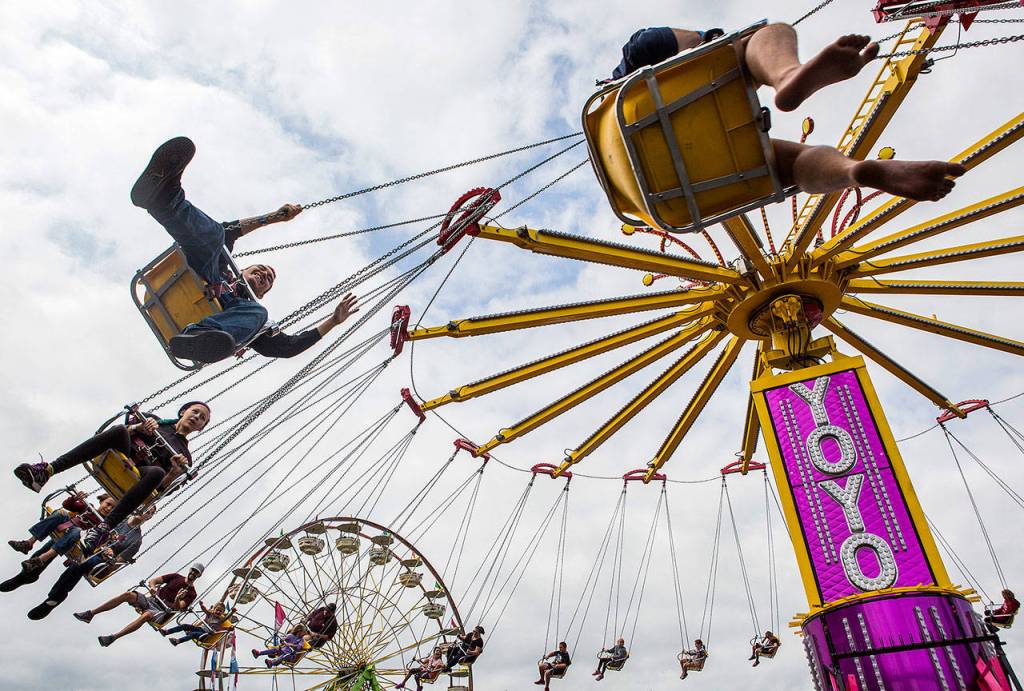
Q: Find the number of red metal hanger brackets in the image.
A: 9